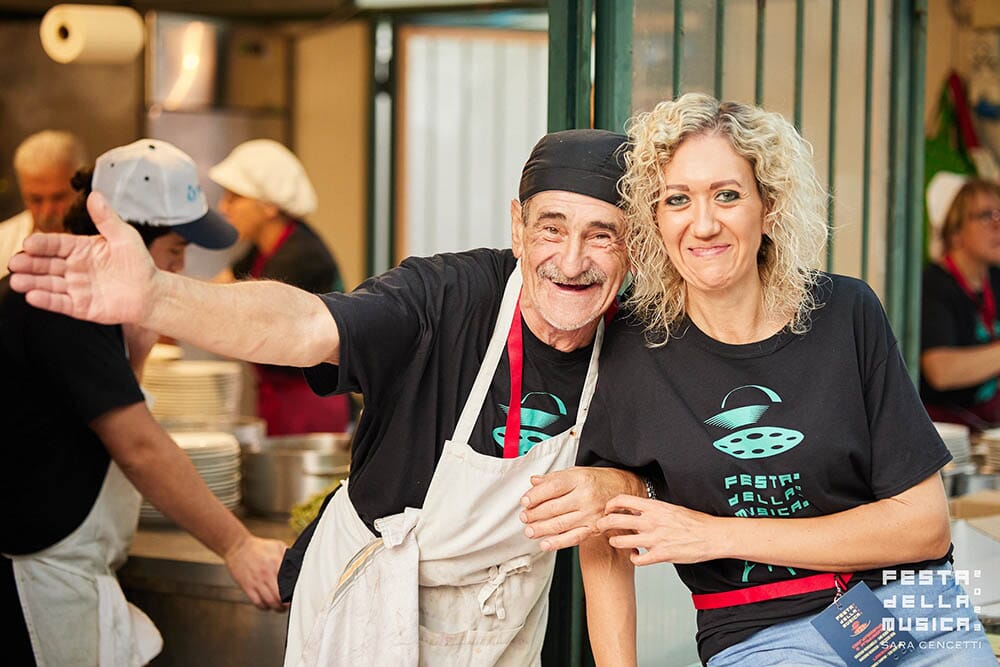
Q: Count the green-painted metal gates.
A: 1